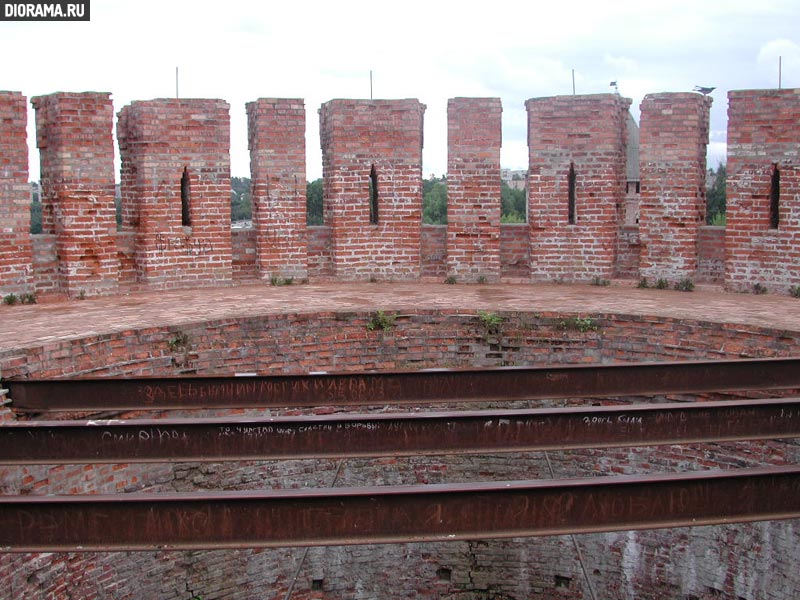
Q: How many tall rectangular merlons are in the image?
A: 9